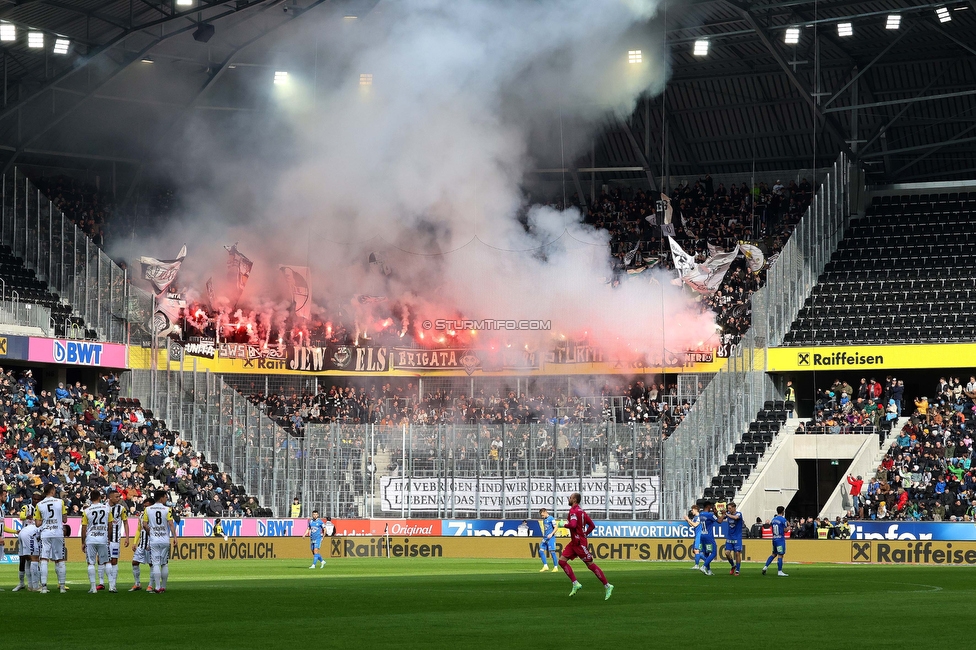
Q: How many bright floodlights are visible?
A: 12